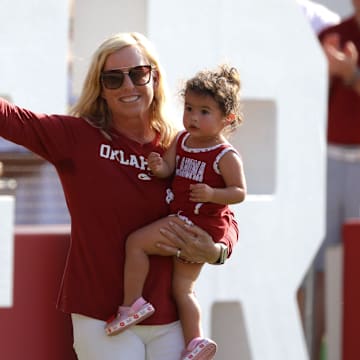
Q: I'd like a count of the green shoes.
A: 0